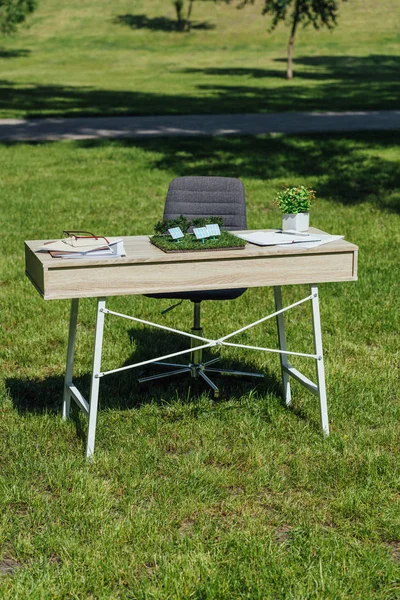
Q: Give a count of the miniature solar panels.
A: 3